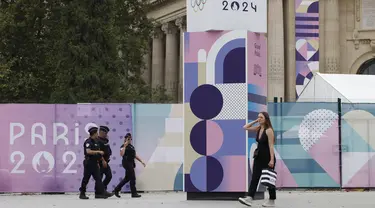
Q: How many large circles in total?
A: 3